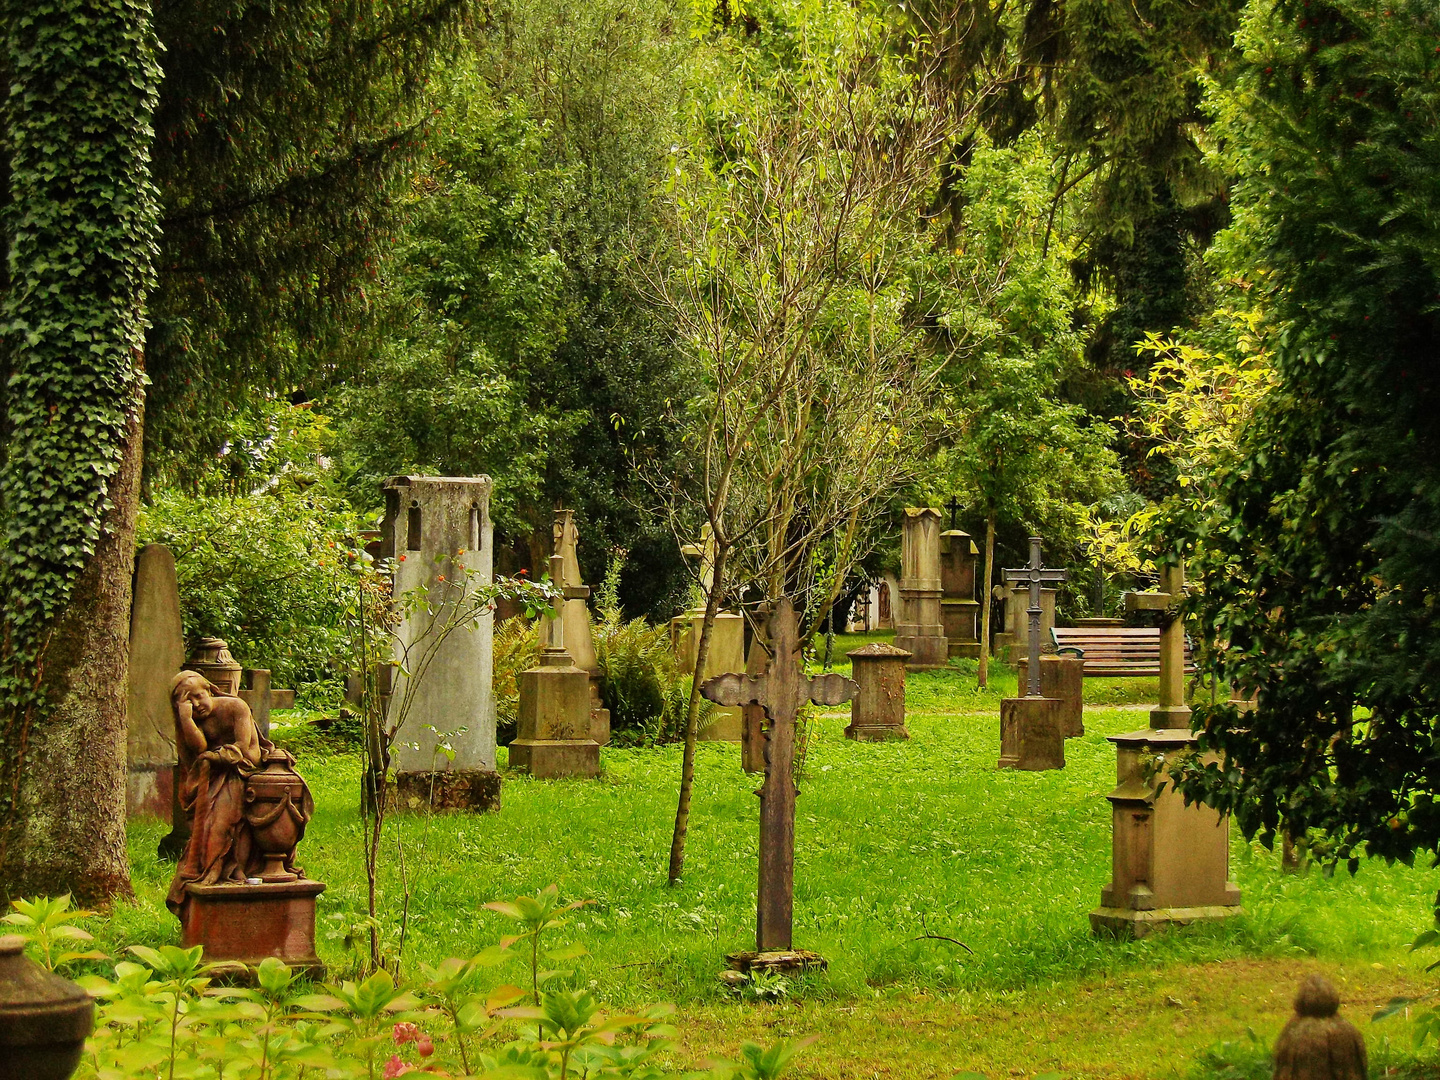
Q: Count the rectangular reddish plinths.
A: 1